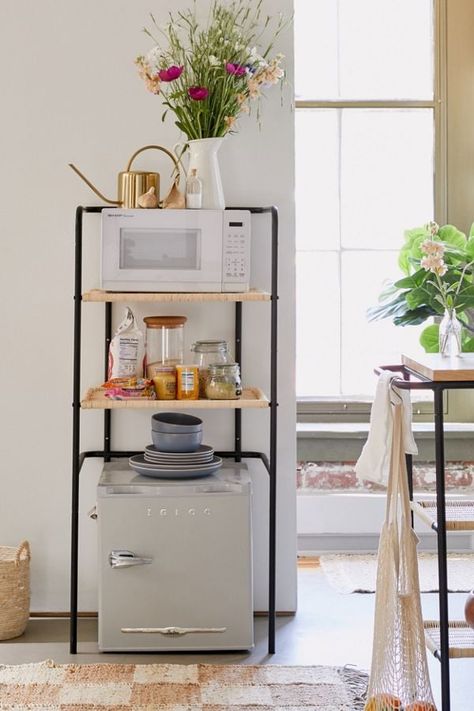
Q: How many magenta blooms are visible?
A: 3